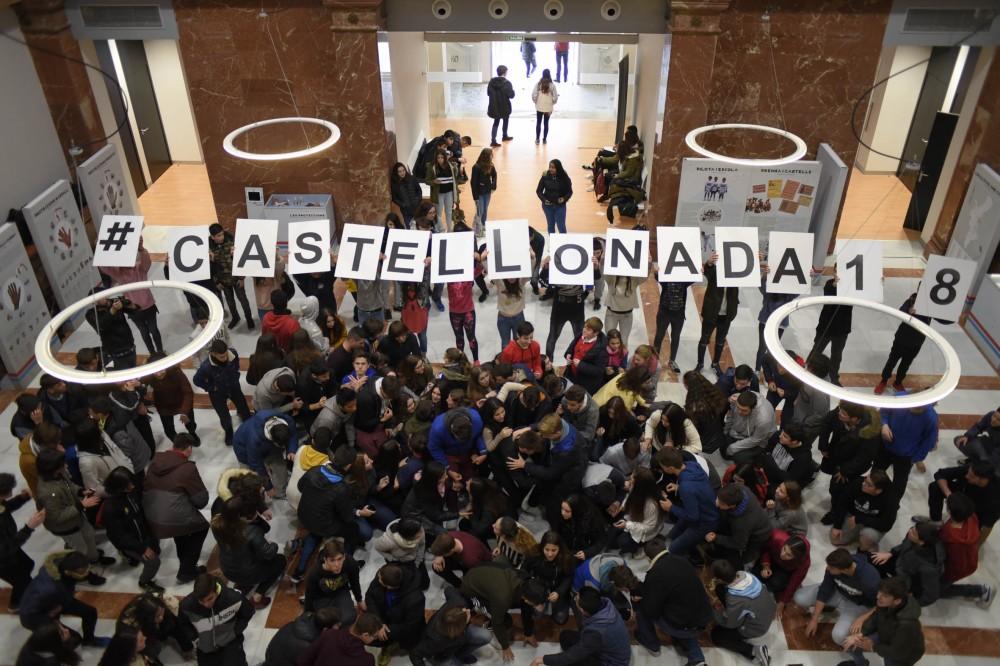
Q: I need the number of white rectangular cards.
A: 15